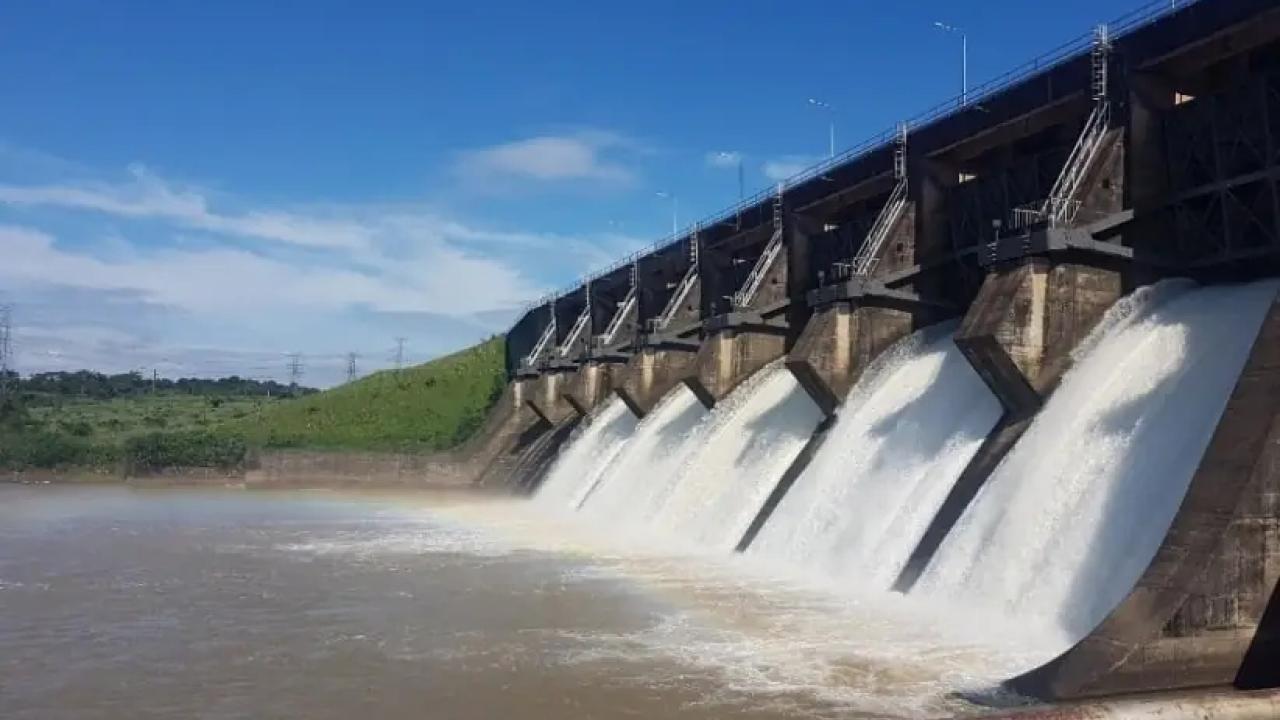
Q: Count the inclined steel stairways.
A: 7